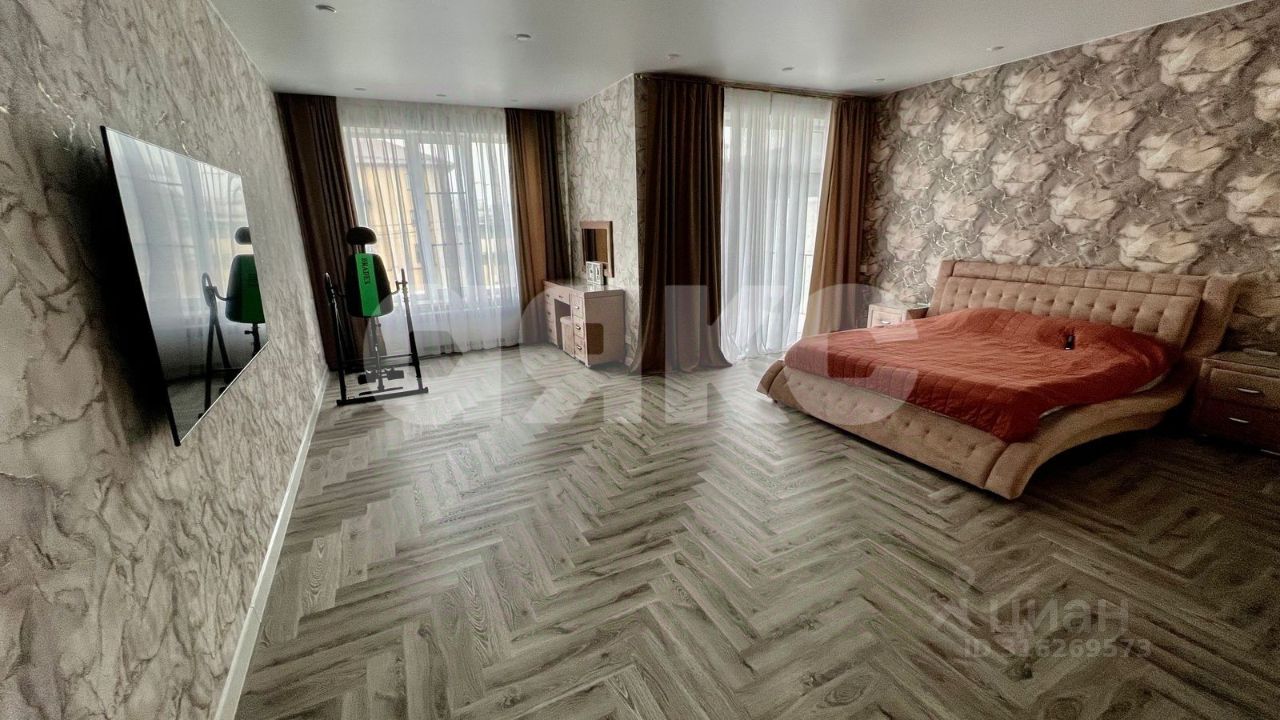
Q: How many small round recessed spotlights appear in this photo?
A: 9